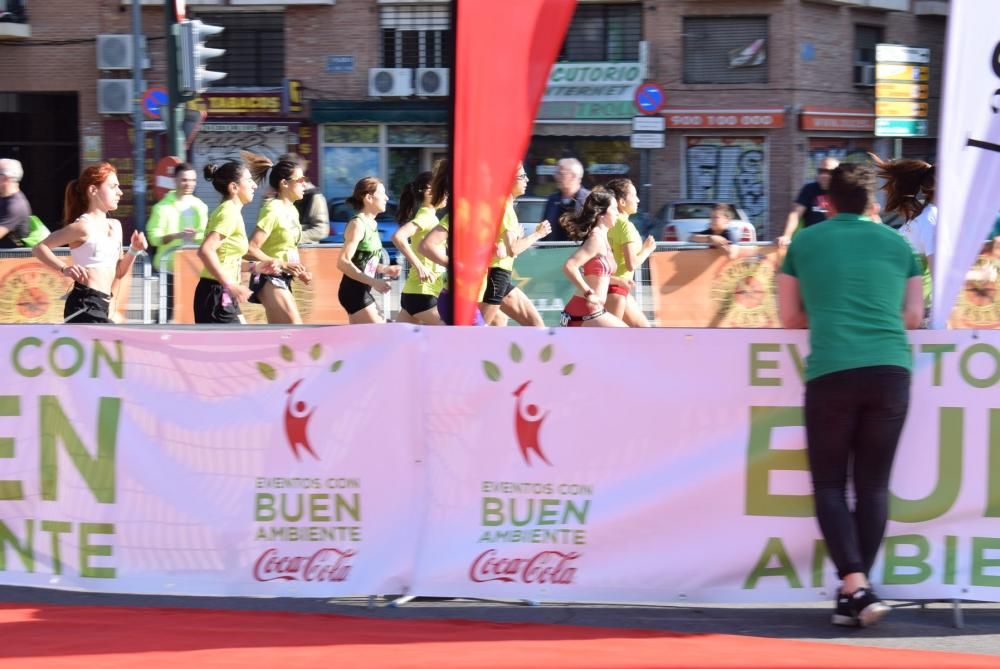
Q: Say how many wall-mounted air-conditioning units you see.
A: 4